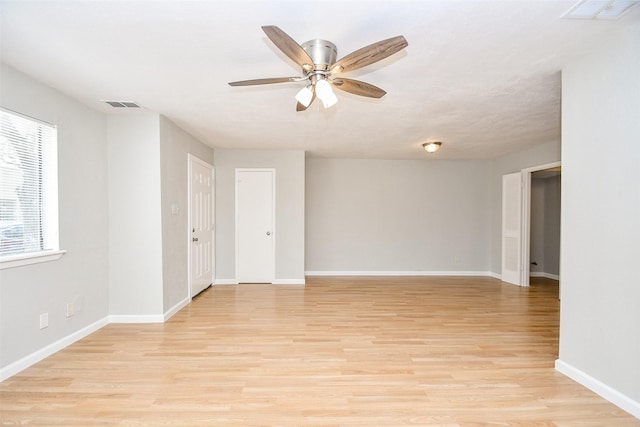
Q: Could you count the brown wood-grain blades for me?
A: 5